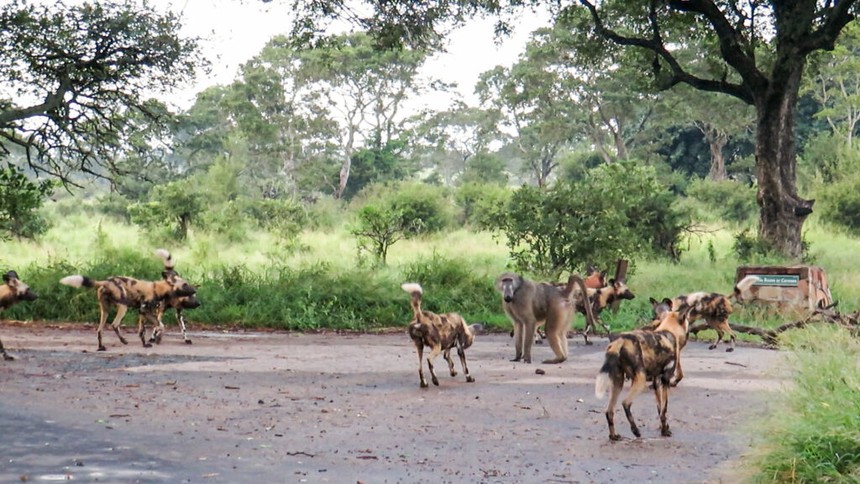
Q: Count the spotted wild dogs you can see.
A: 8